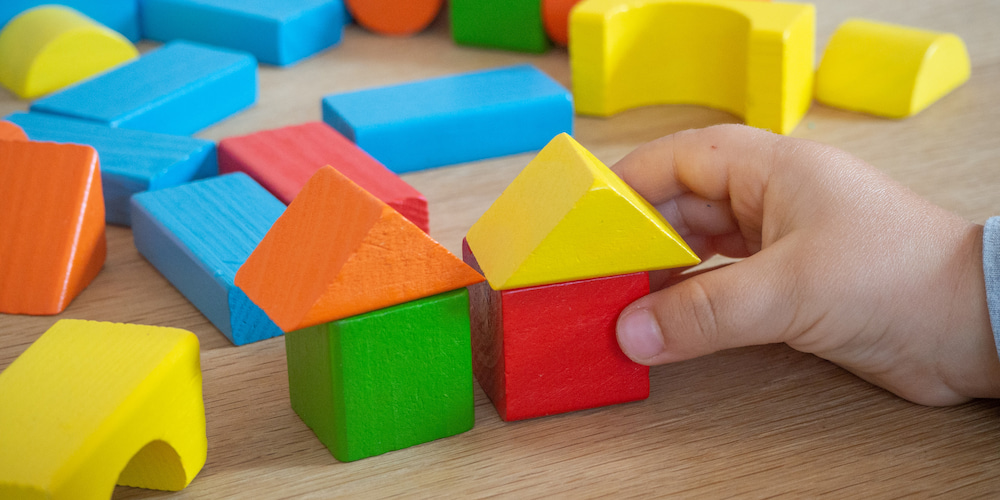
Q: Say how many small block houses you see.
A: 2